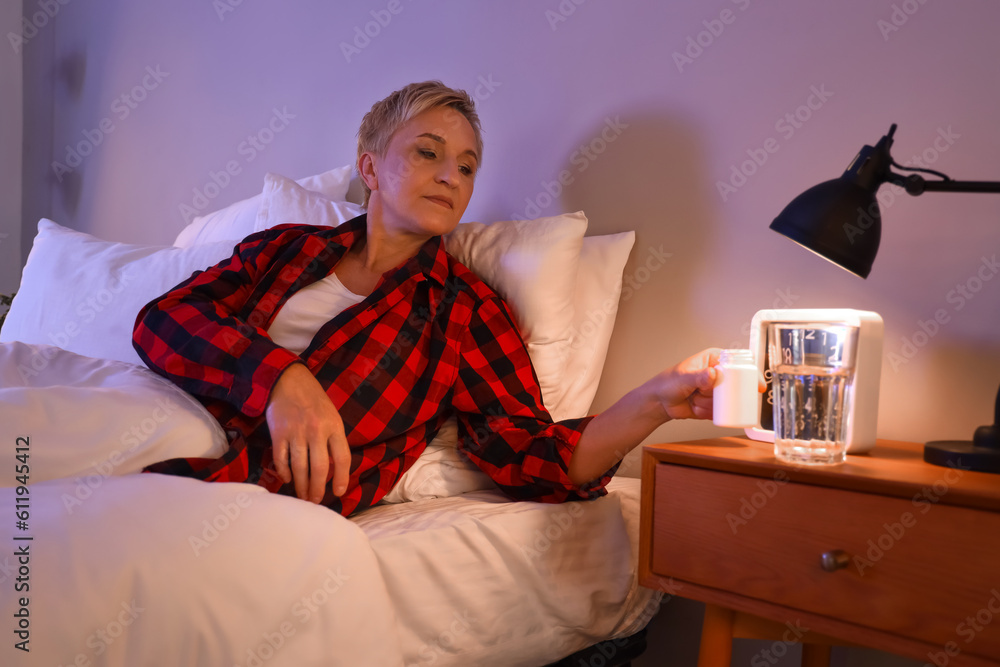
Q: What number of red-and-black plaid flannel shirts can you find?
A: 1